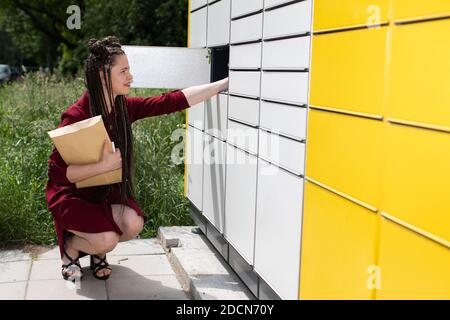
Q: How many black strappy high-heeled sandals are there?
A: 2